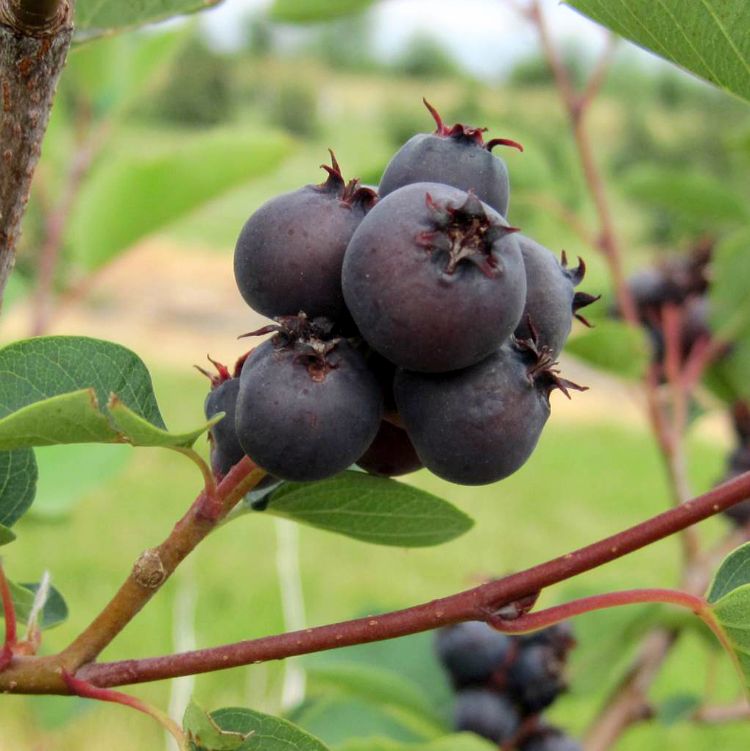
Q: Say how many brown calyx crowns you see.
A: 7